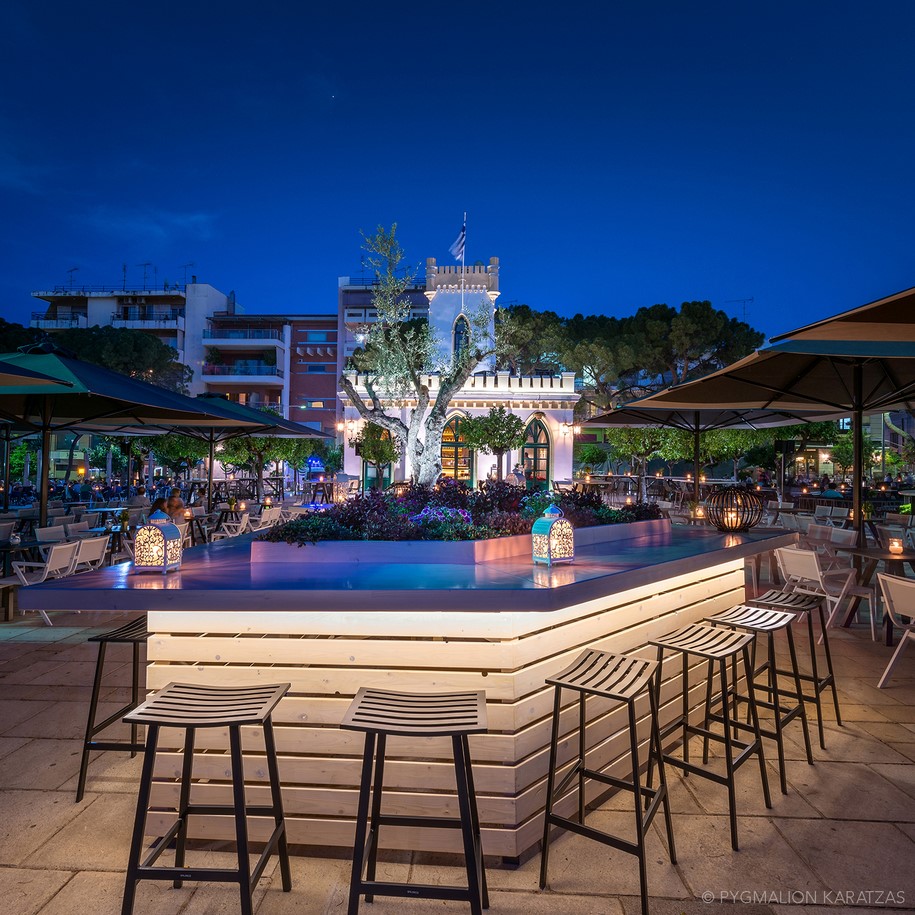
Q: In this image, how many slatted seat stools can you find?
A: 7